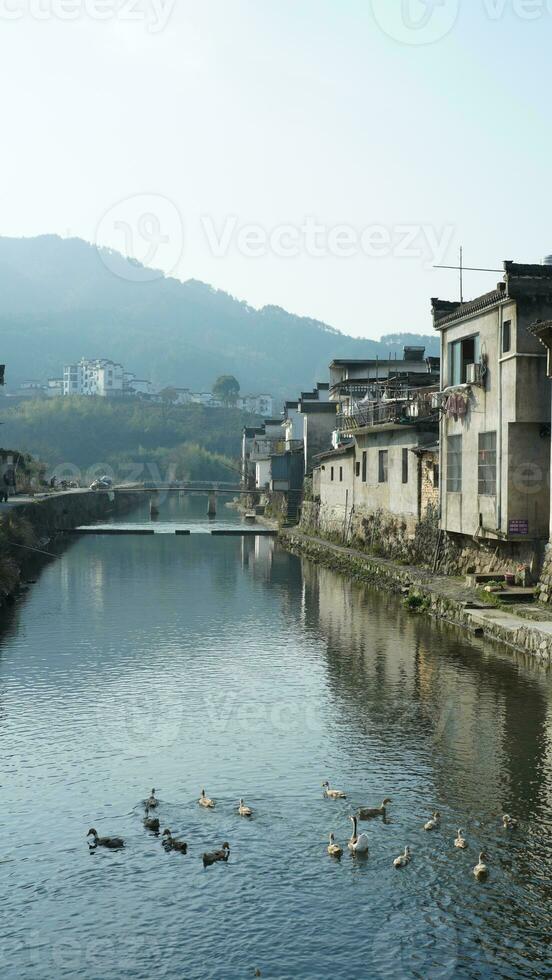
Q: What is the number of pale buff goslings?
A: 9